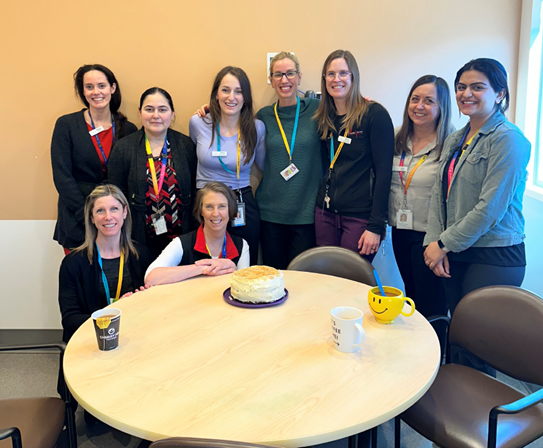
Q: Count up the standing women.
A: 7